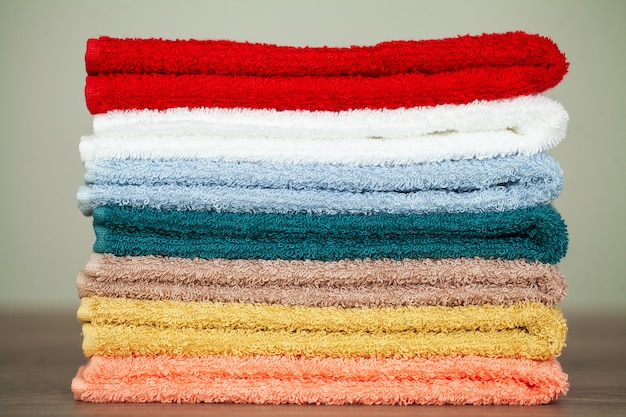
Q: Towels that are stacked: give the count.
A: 7